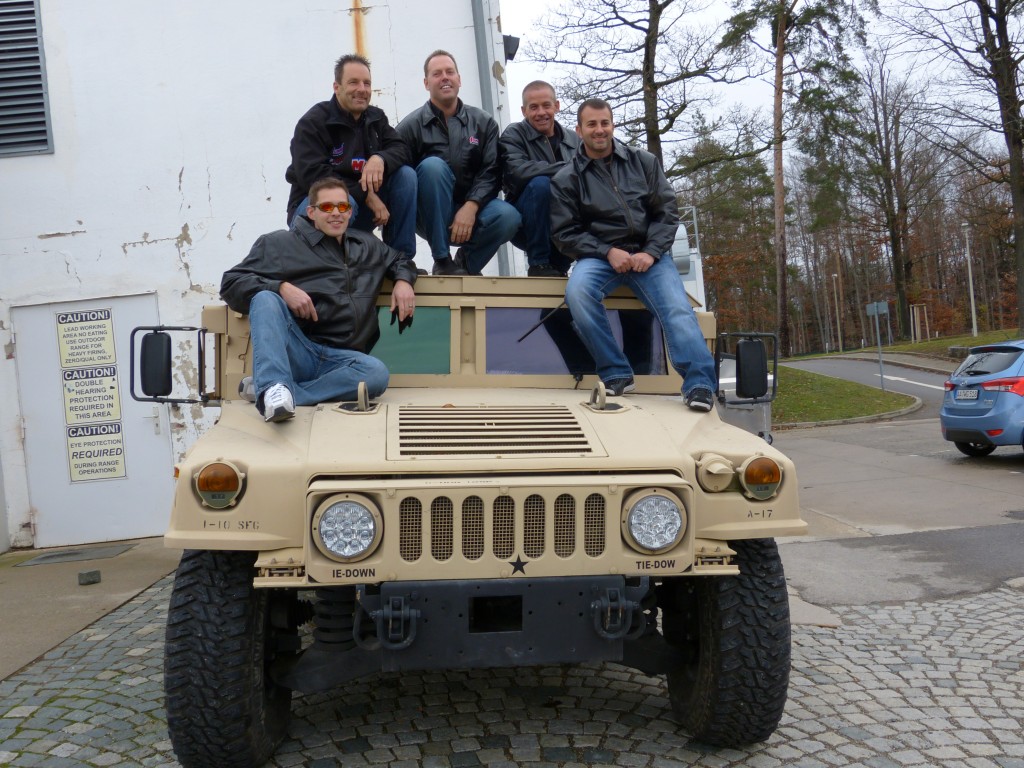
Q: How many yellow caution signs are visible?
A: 3